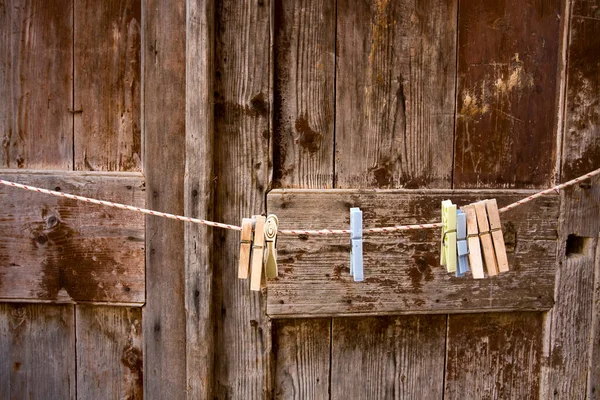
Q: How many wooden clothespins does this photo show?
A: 5